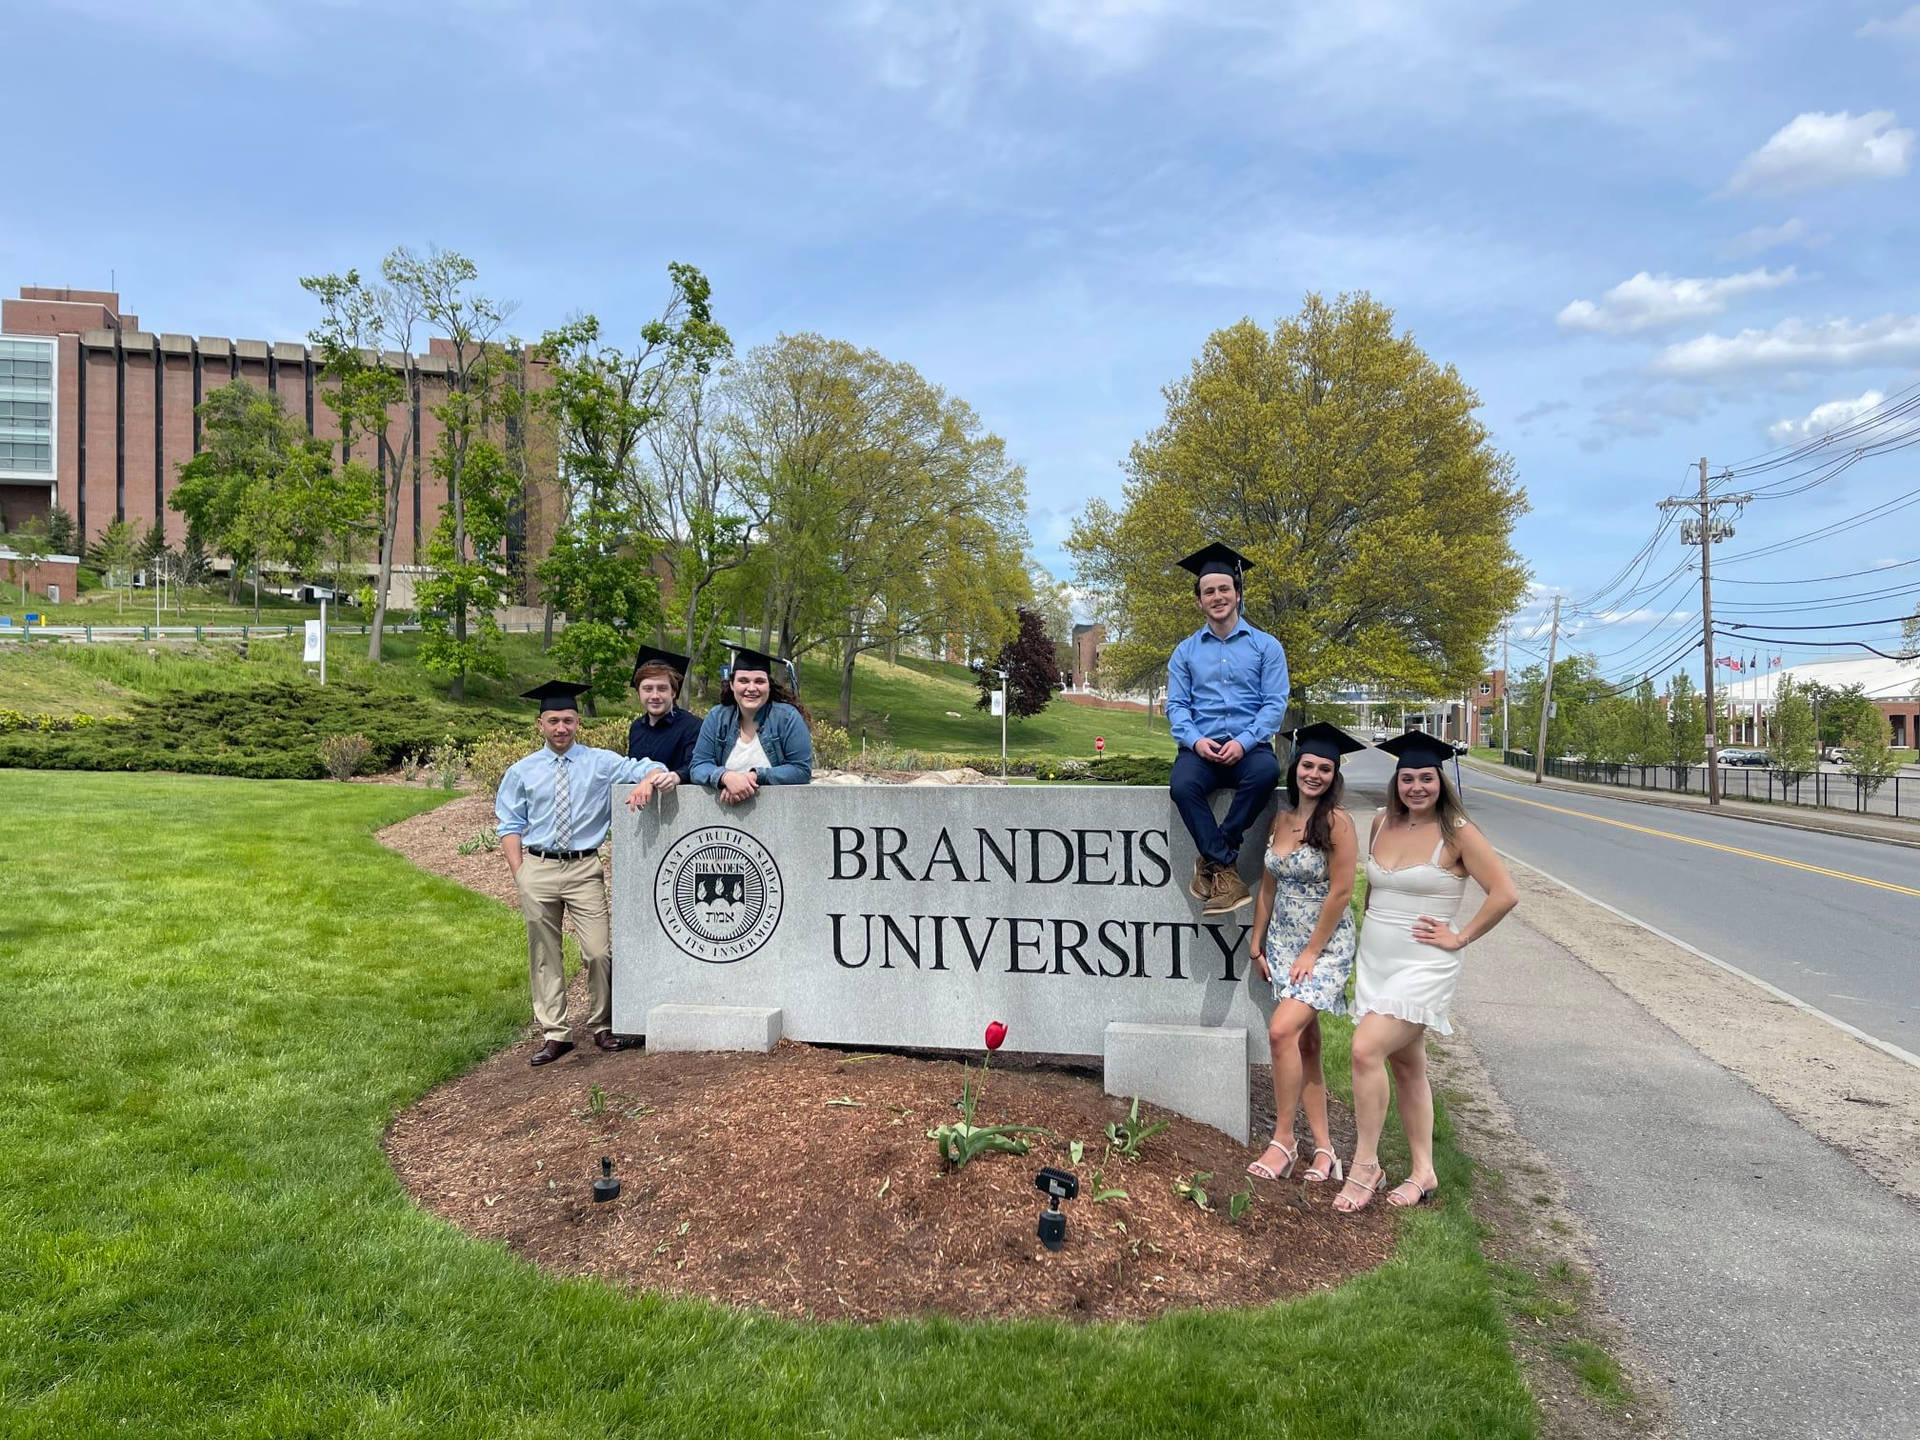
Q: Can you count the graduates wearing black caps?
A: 6